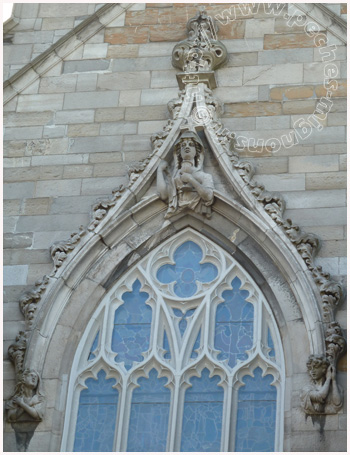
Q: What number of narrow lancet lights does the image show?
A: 4